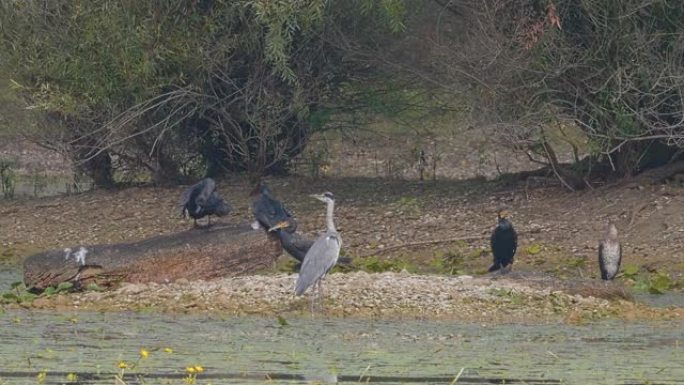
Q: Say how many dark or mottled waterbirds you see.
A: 5